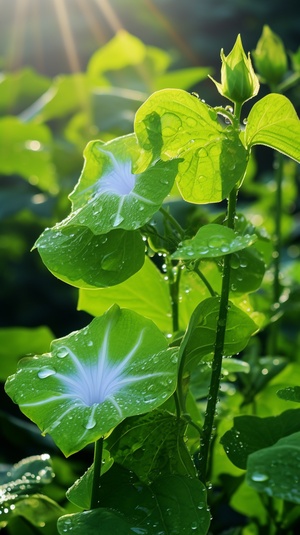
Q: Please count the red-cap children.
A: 0